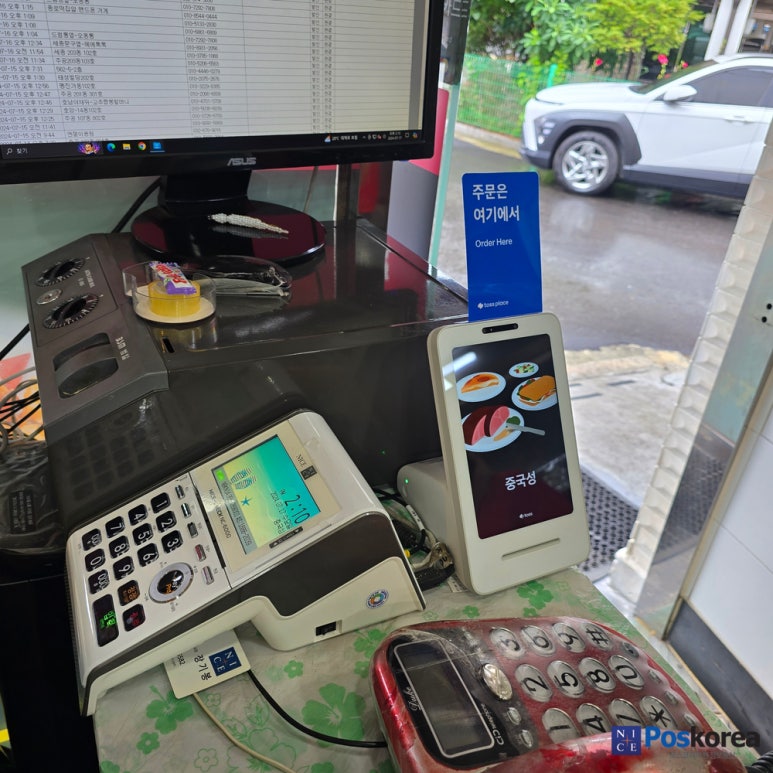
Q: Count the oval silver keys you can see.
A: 12